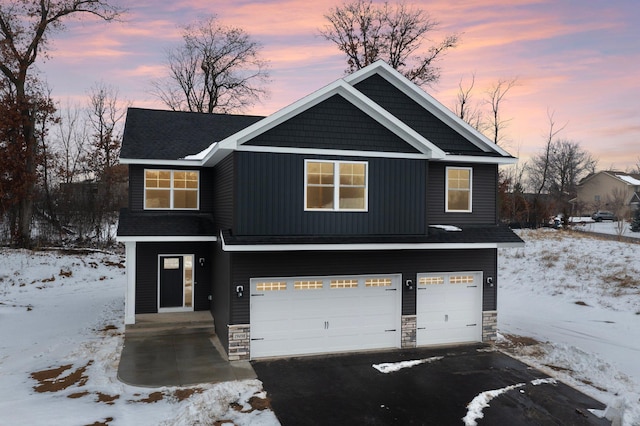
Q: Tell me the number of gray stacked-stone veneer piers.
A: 3